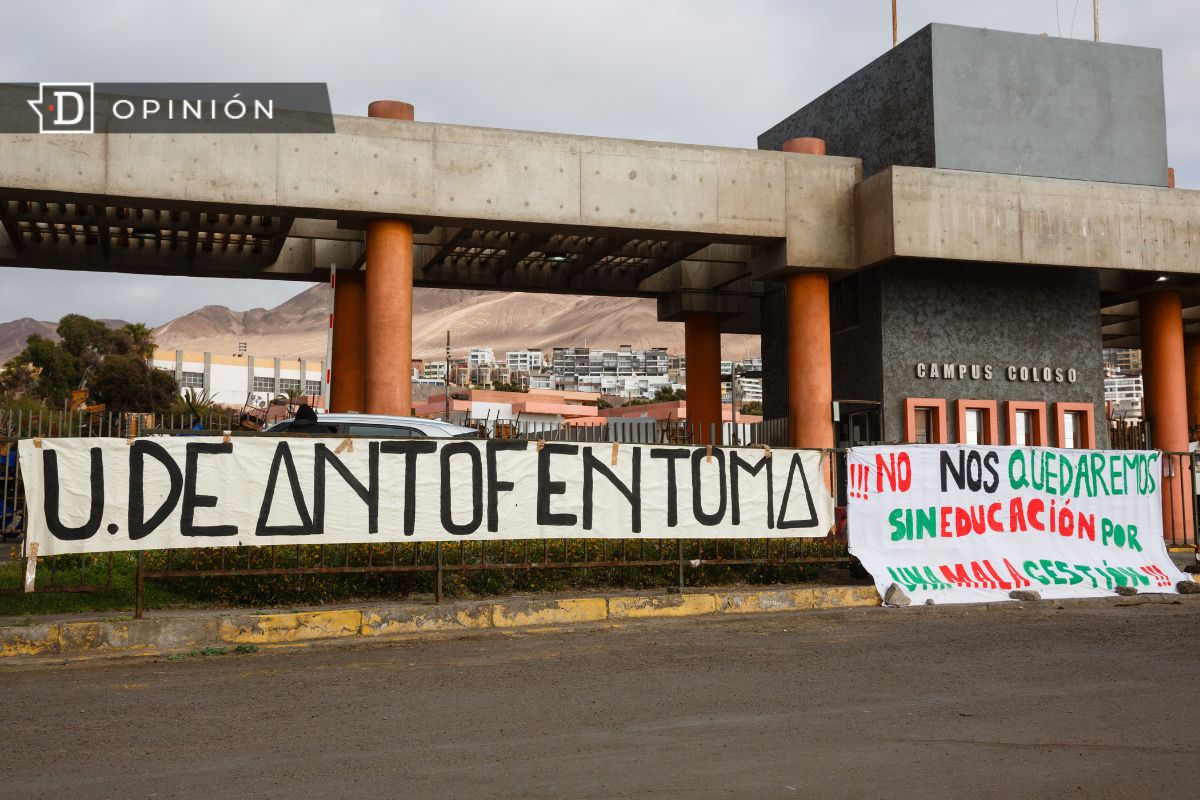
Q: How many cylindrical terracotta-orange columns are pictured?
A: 6